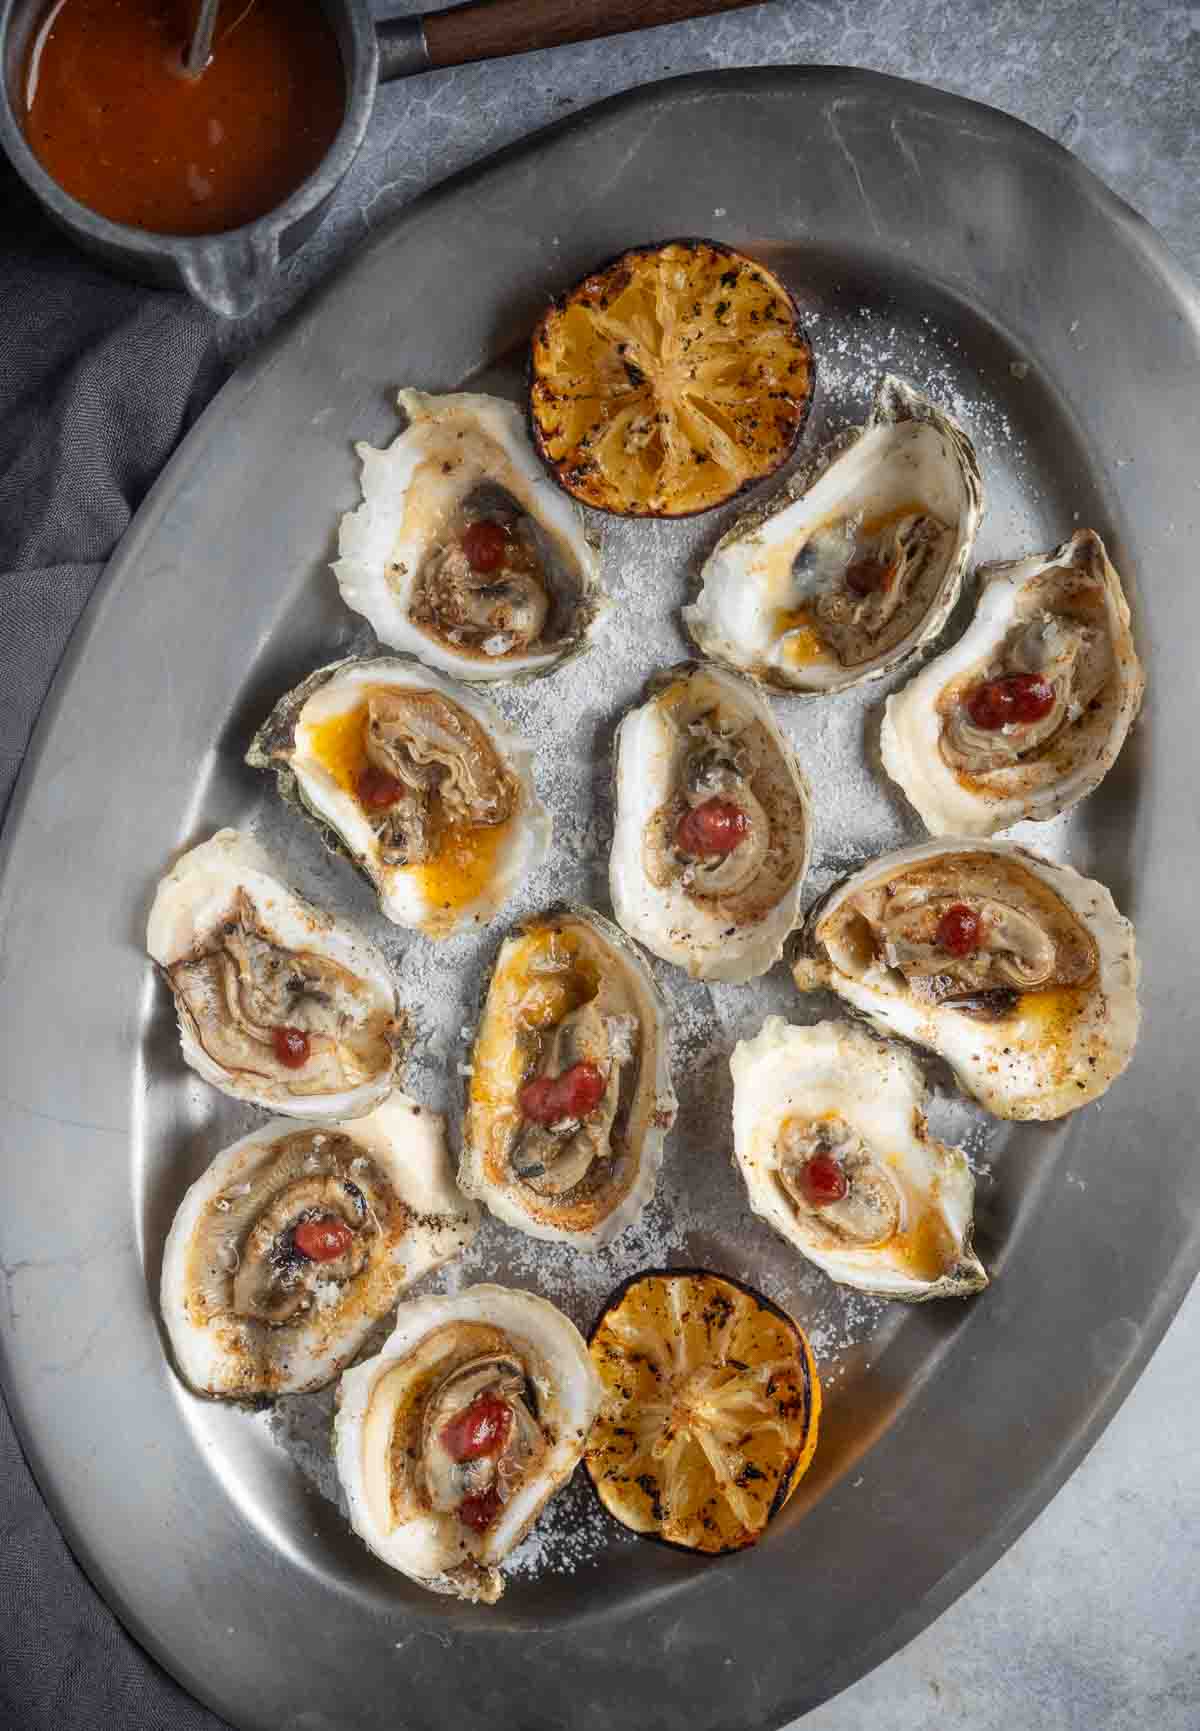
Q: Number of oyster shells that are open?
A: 11